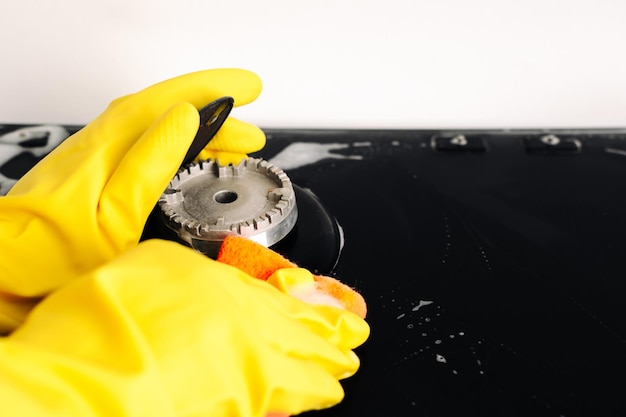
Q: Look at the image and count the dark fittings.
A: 2